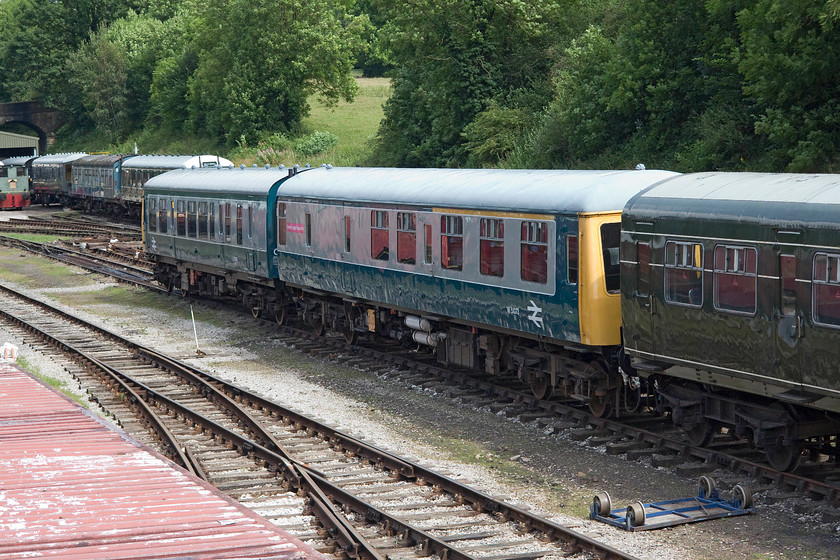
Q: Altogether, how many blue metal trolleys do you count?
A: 1